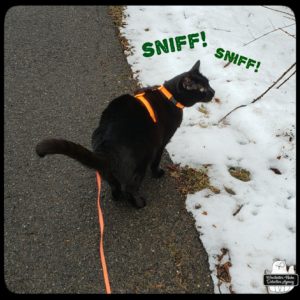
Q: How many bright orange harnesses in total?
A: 1